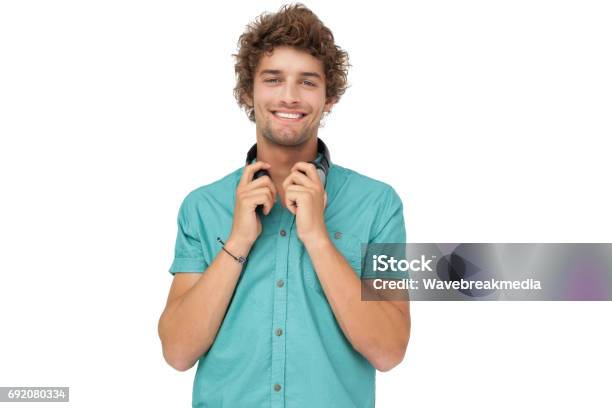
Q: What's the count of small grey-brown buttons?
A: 5